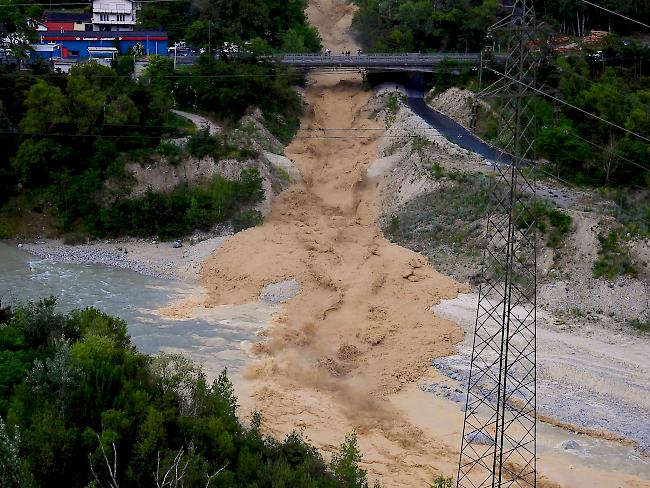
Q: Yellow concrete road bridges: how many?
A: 0